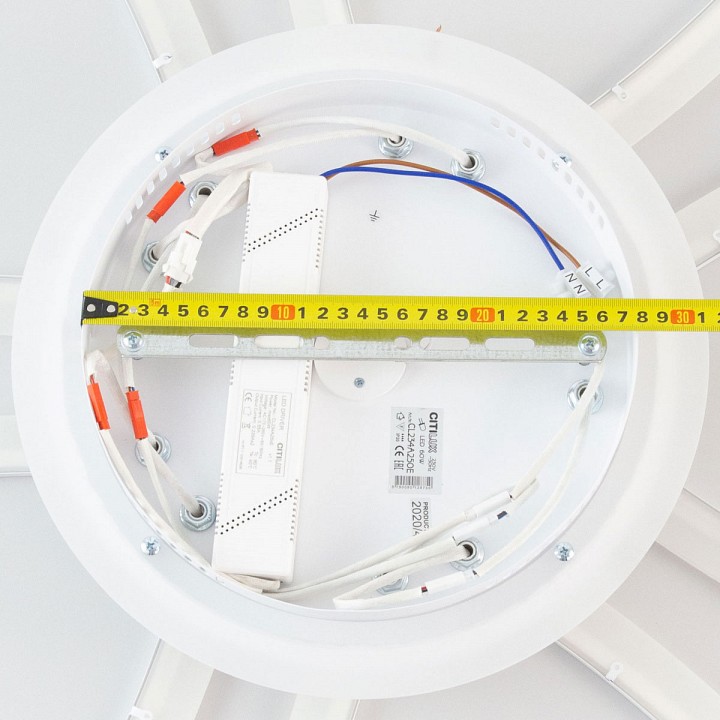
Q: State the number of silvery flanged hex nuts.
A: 9